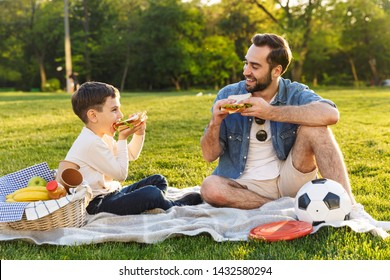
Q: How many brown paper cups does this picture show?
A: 2